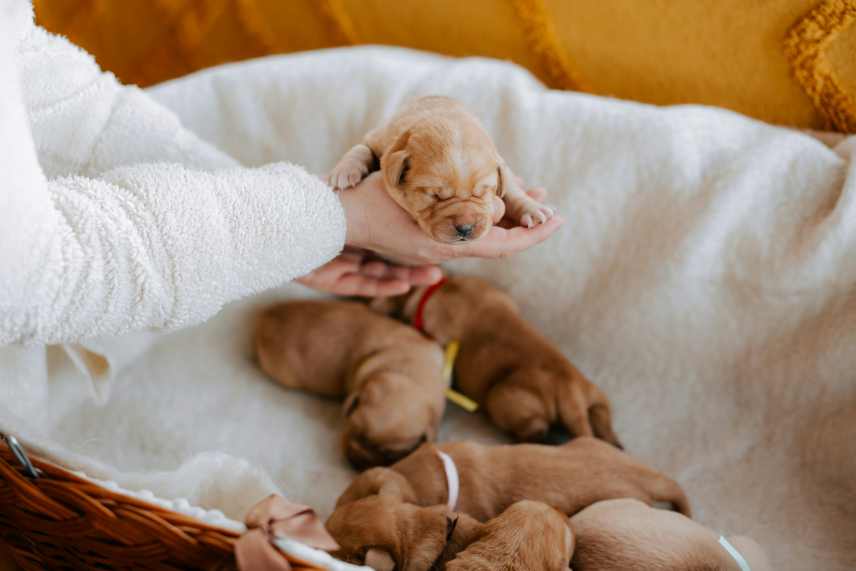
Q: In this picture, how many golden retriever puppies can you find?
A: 7